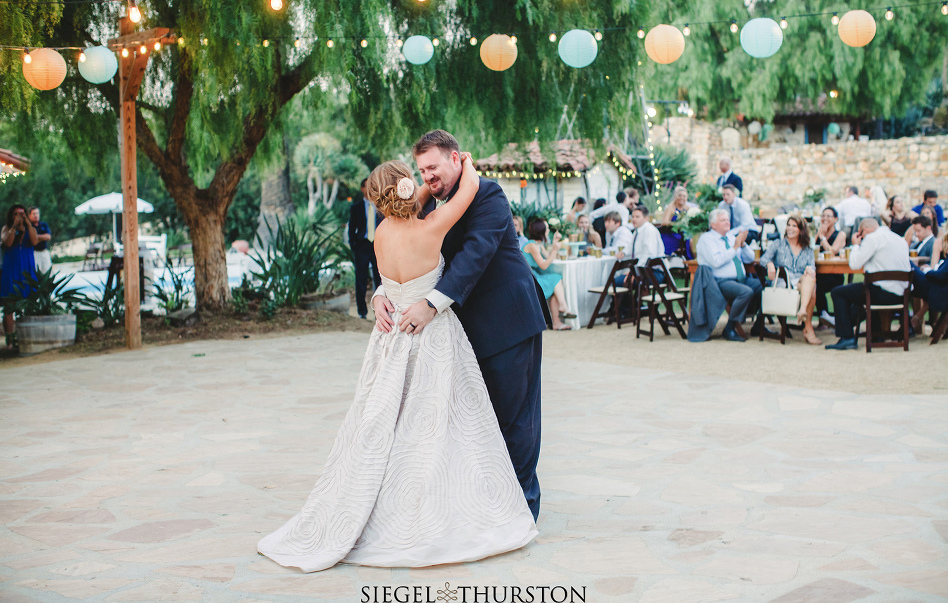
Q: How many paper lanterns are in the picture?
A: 8